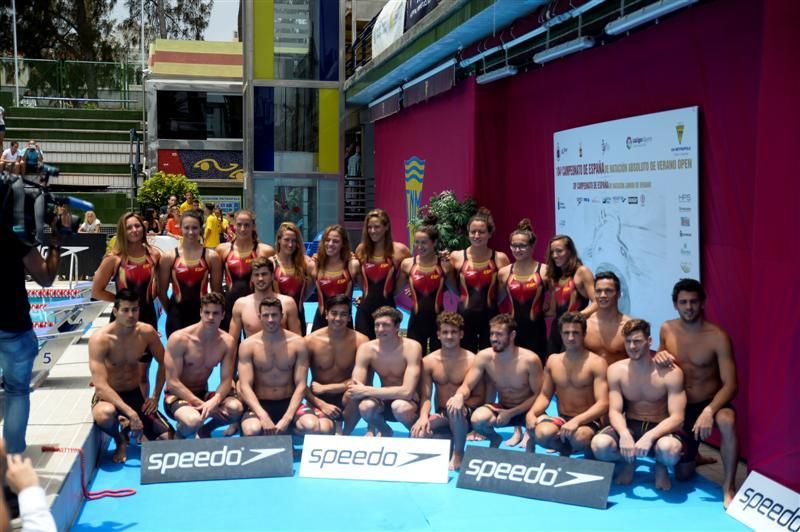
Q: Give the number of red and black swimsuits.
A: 10